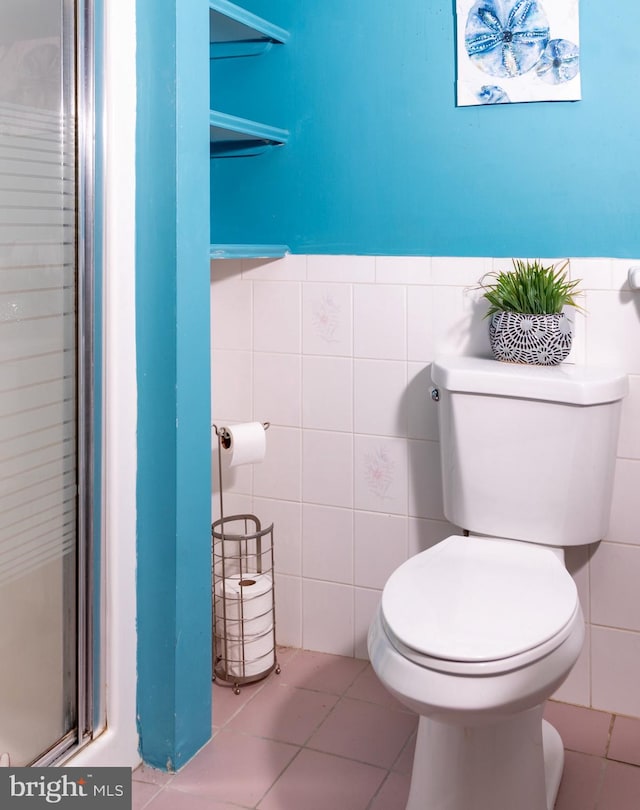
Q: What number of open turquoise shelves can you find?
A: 3